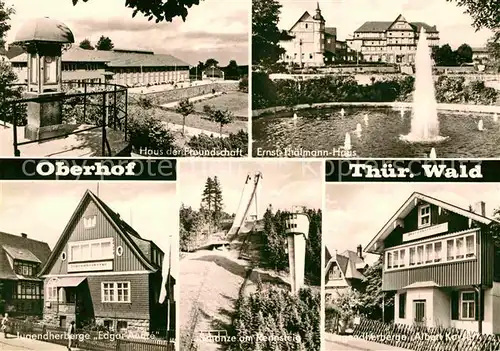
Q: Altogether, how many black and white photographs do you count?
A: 5